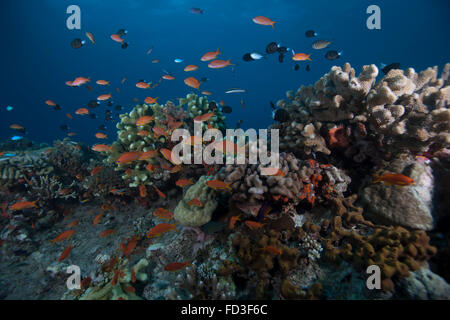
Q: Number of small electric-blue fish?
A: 4